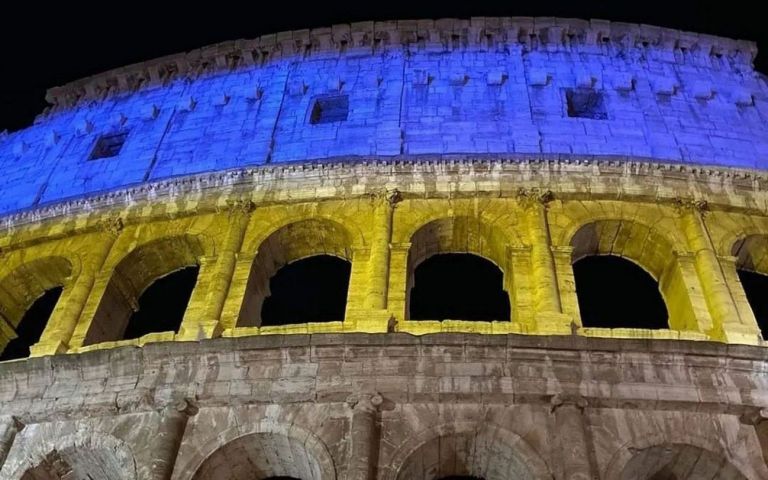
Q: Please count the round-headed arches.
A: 10